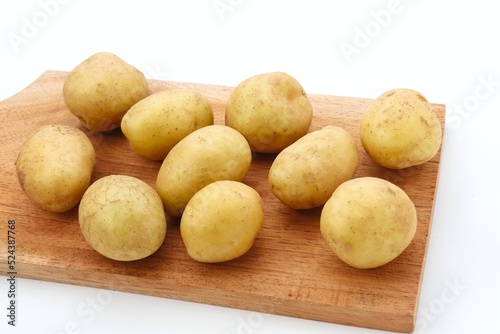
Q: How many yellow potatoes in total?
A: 10